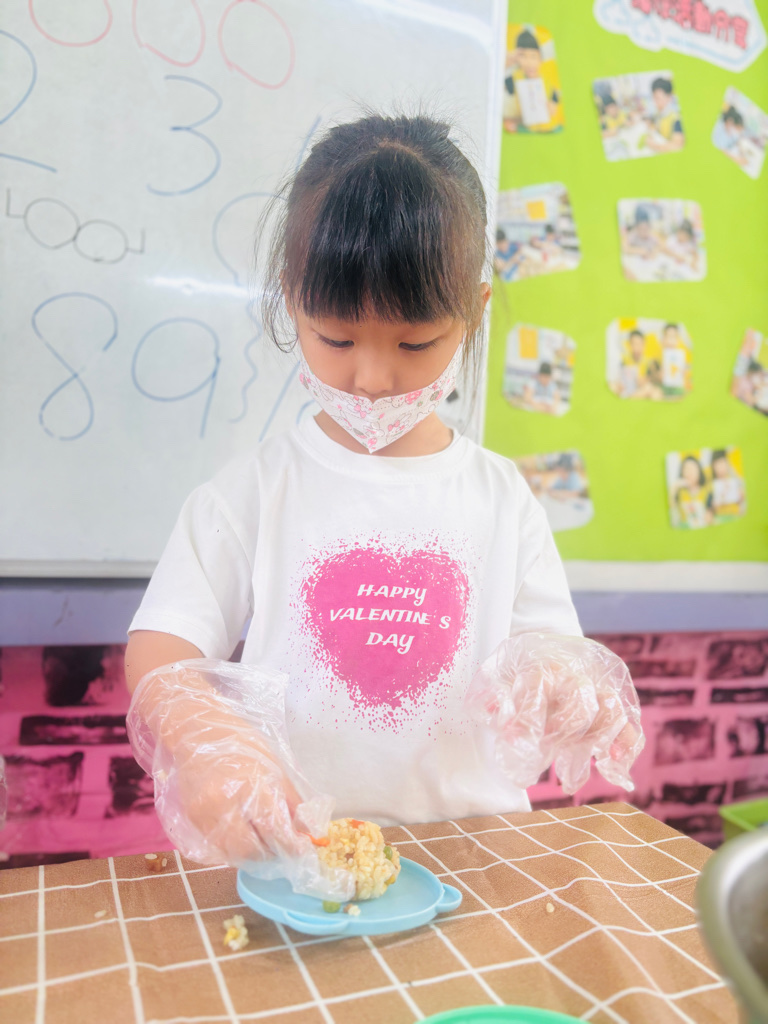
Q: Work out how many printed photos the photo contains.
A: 10